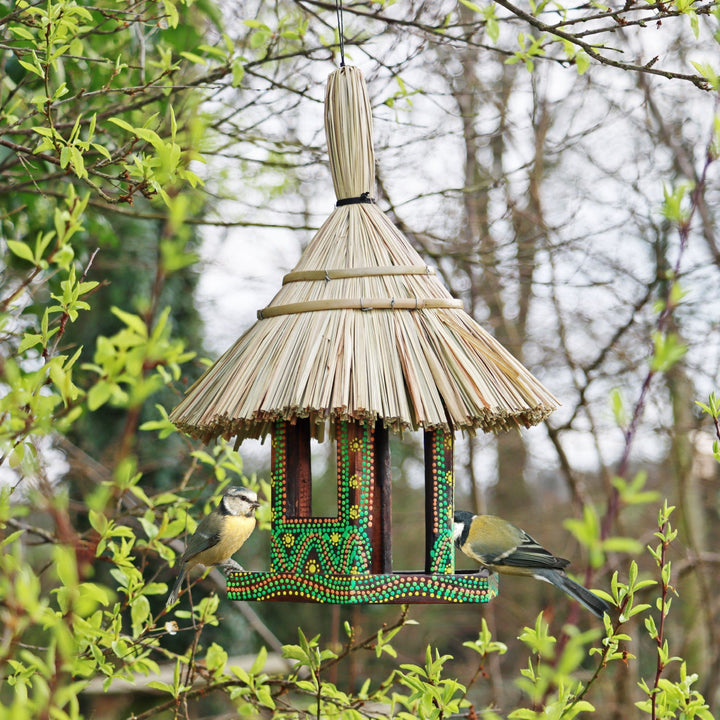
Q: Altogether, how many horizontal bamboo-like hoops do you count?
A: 2